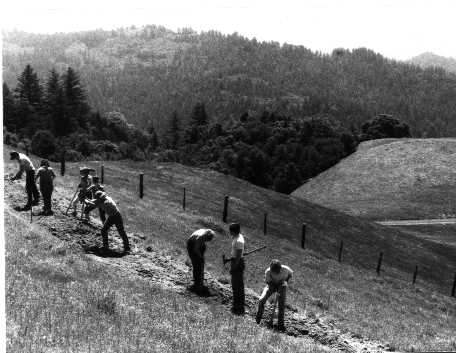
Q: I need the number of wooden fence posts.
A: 11